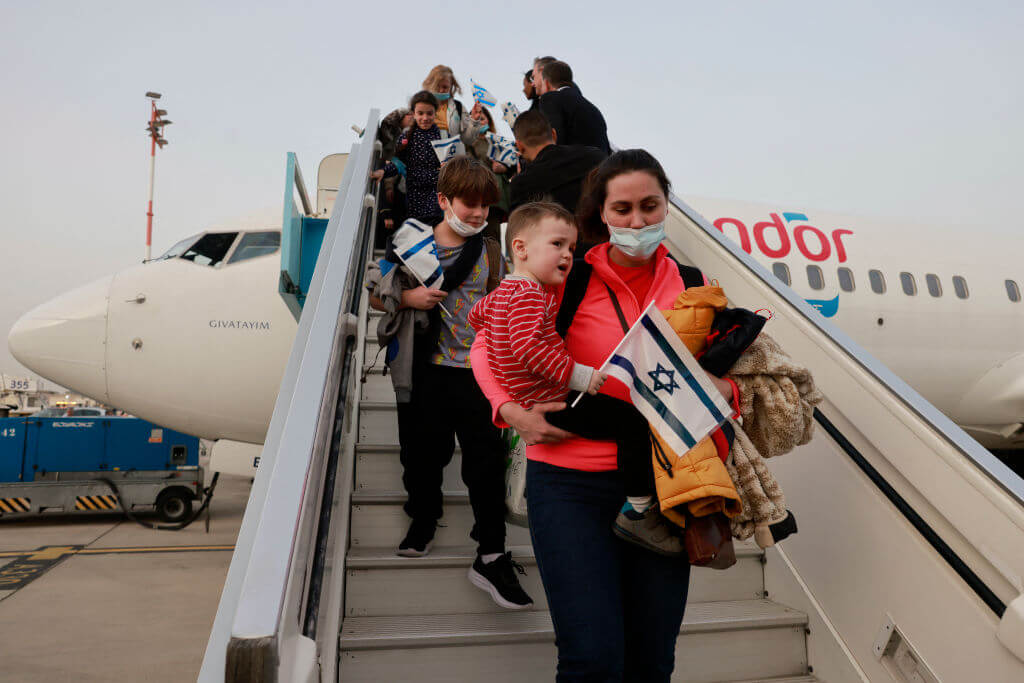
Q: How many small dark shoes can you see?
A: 3